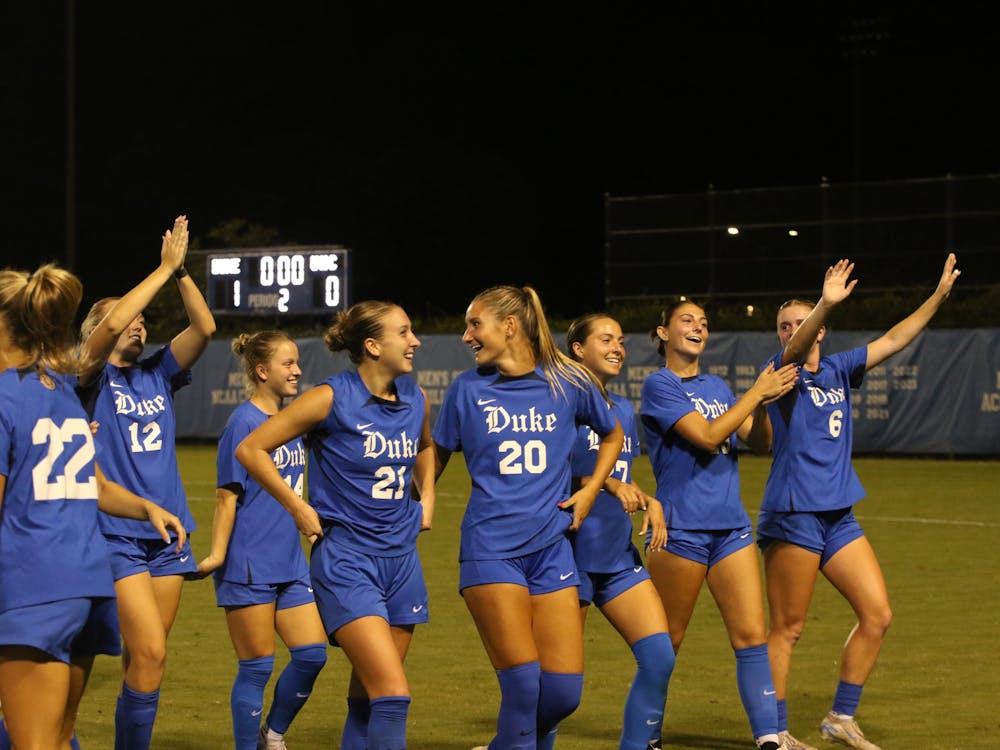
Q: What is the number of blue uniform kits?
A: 8